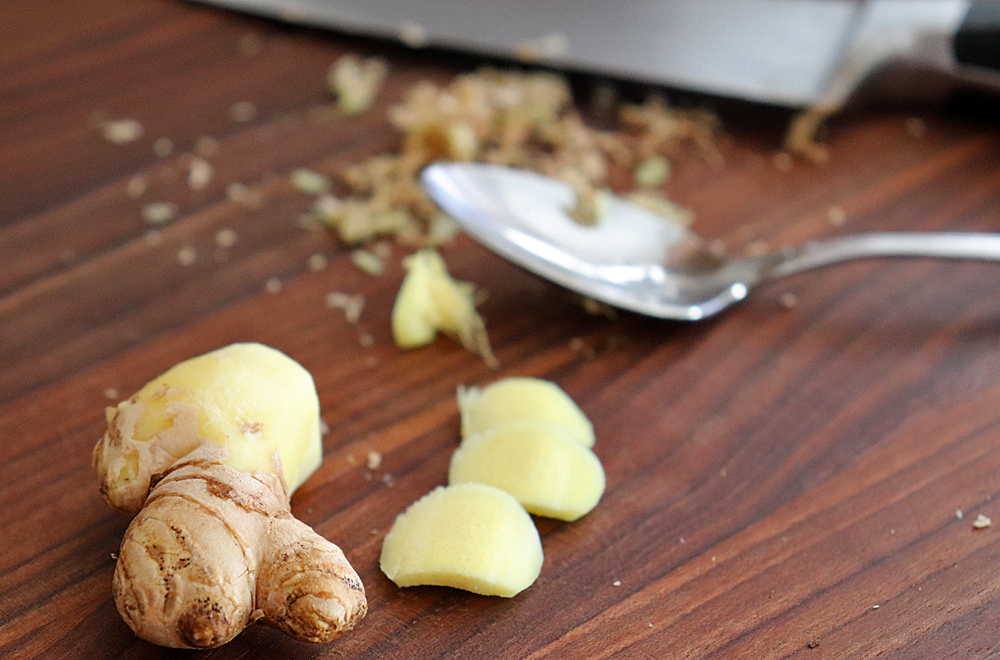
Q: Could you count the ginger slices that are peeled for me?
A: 3